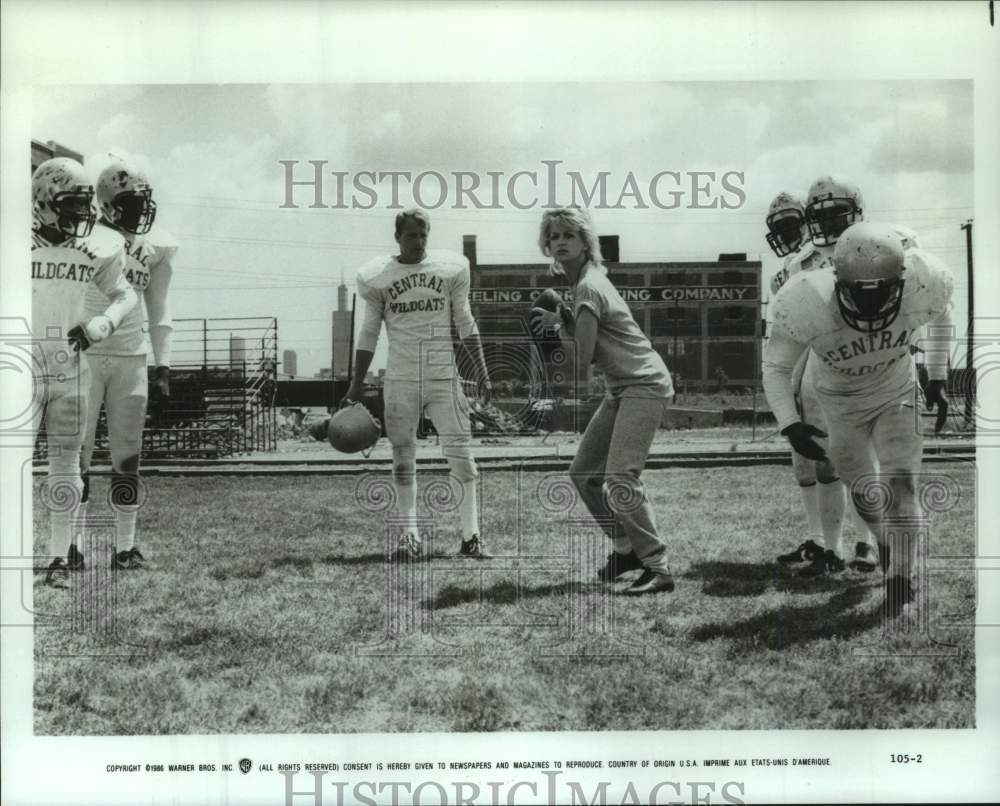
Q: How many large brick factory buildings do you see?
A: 1